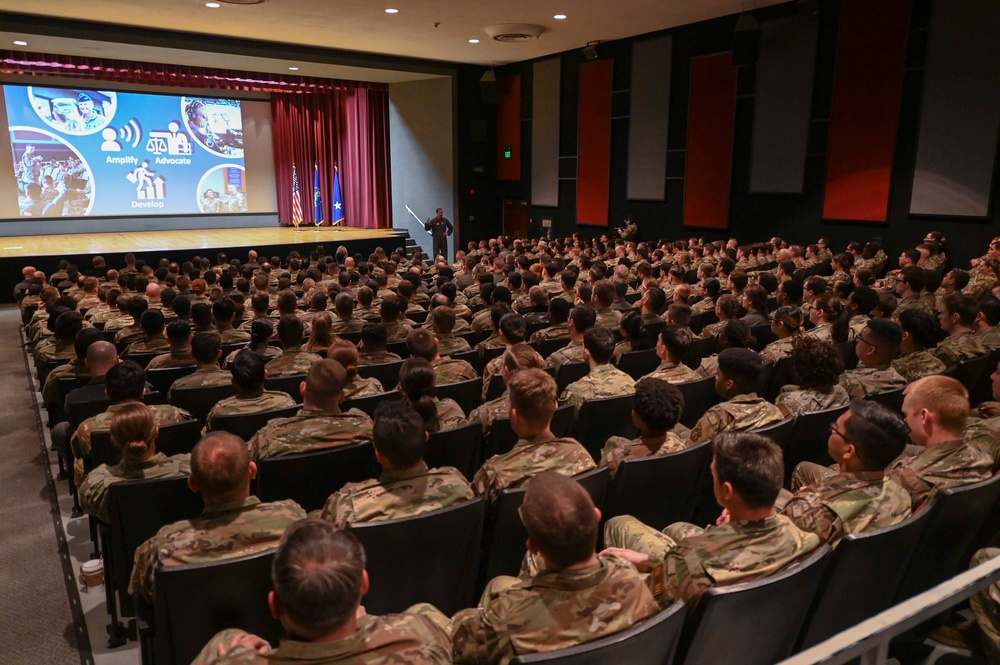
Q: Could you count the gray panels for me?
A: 4